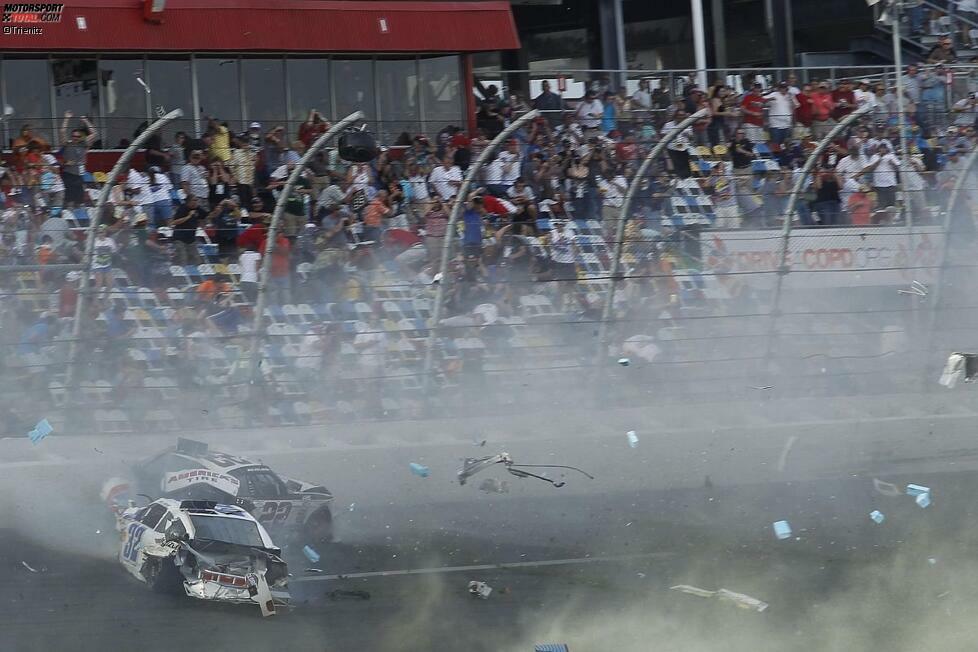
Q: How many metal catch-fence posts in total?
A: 6